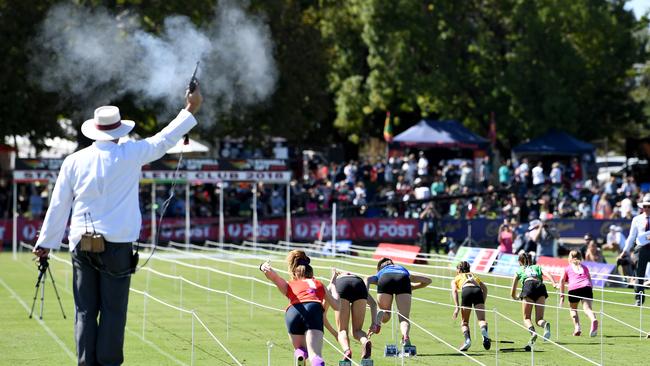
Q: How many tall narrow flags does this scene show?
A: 2